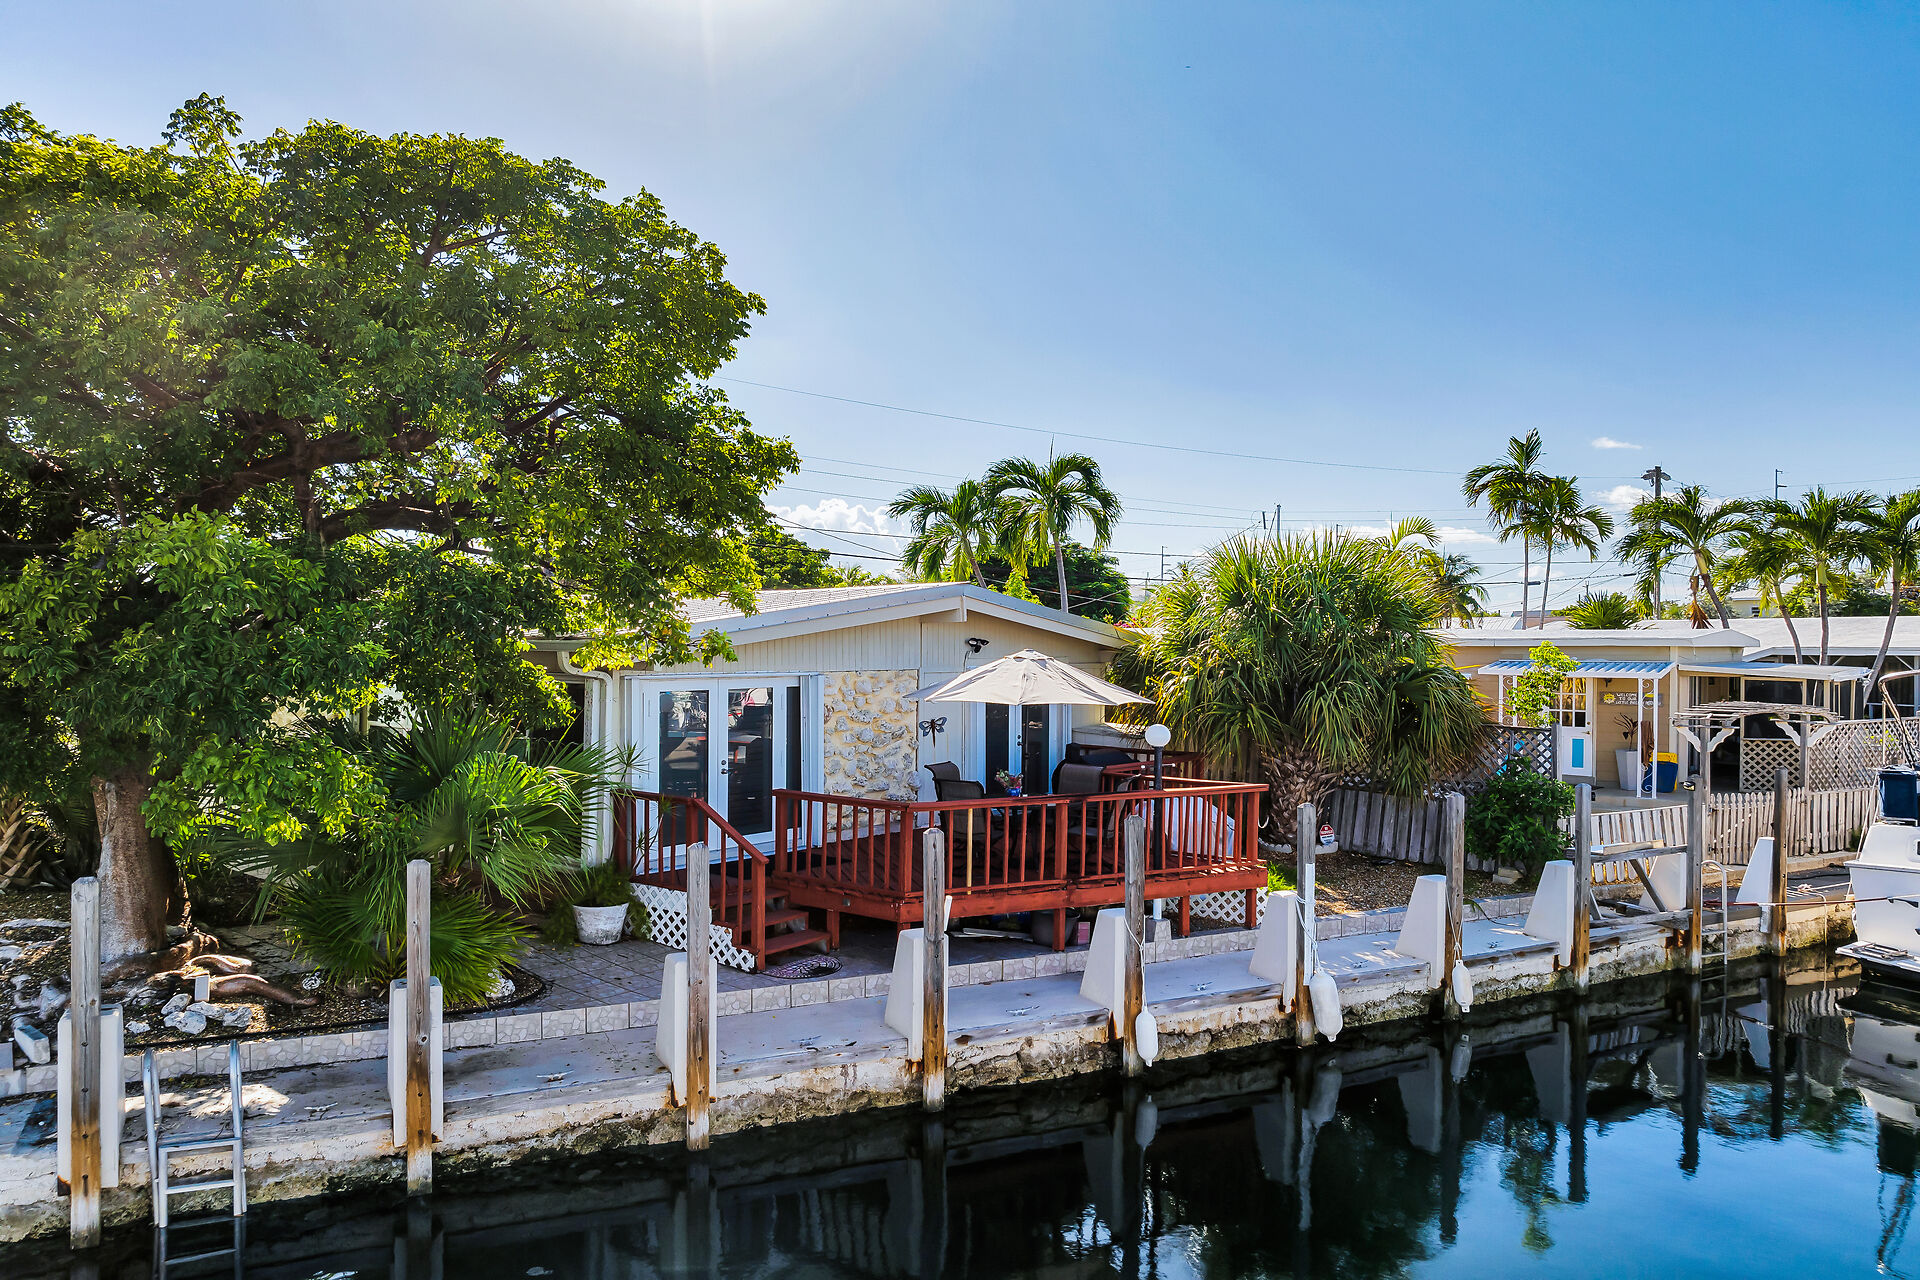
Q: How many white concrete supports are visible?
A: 10